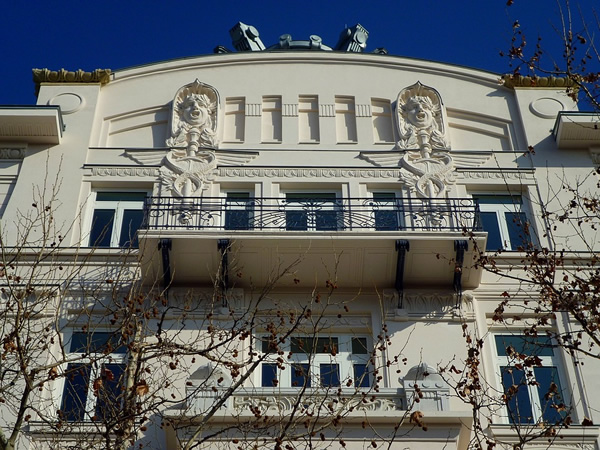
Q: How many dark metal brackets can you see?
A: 4